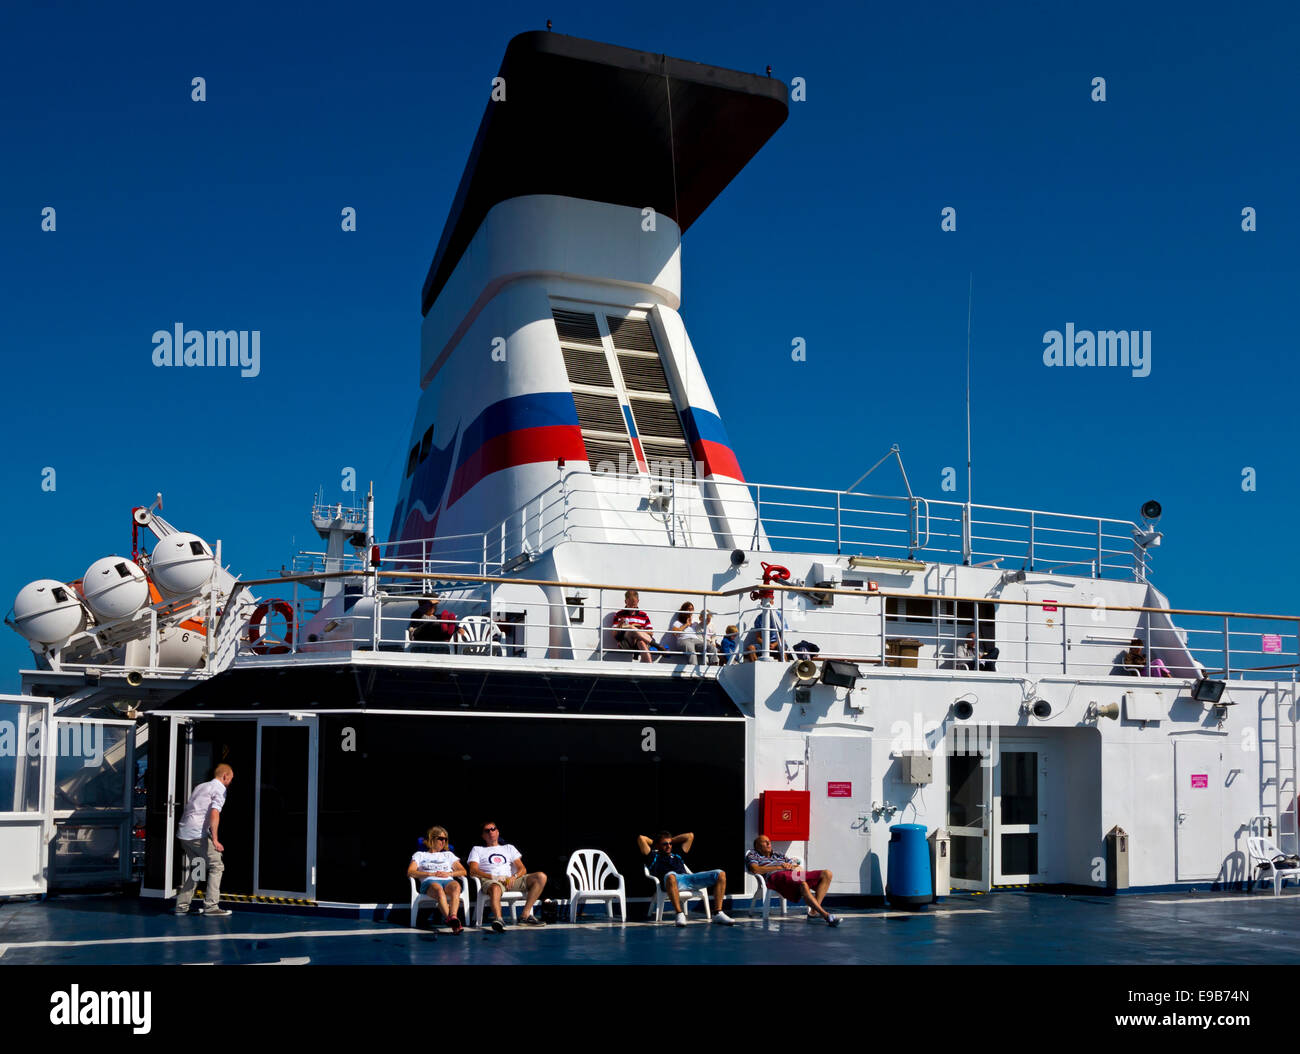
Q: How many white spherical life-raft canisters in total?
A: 3